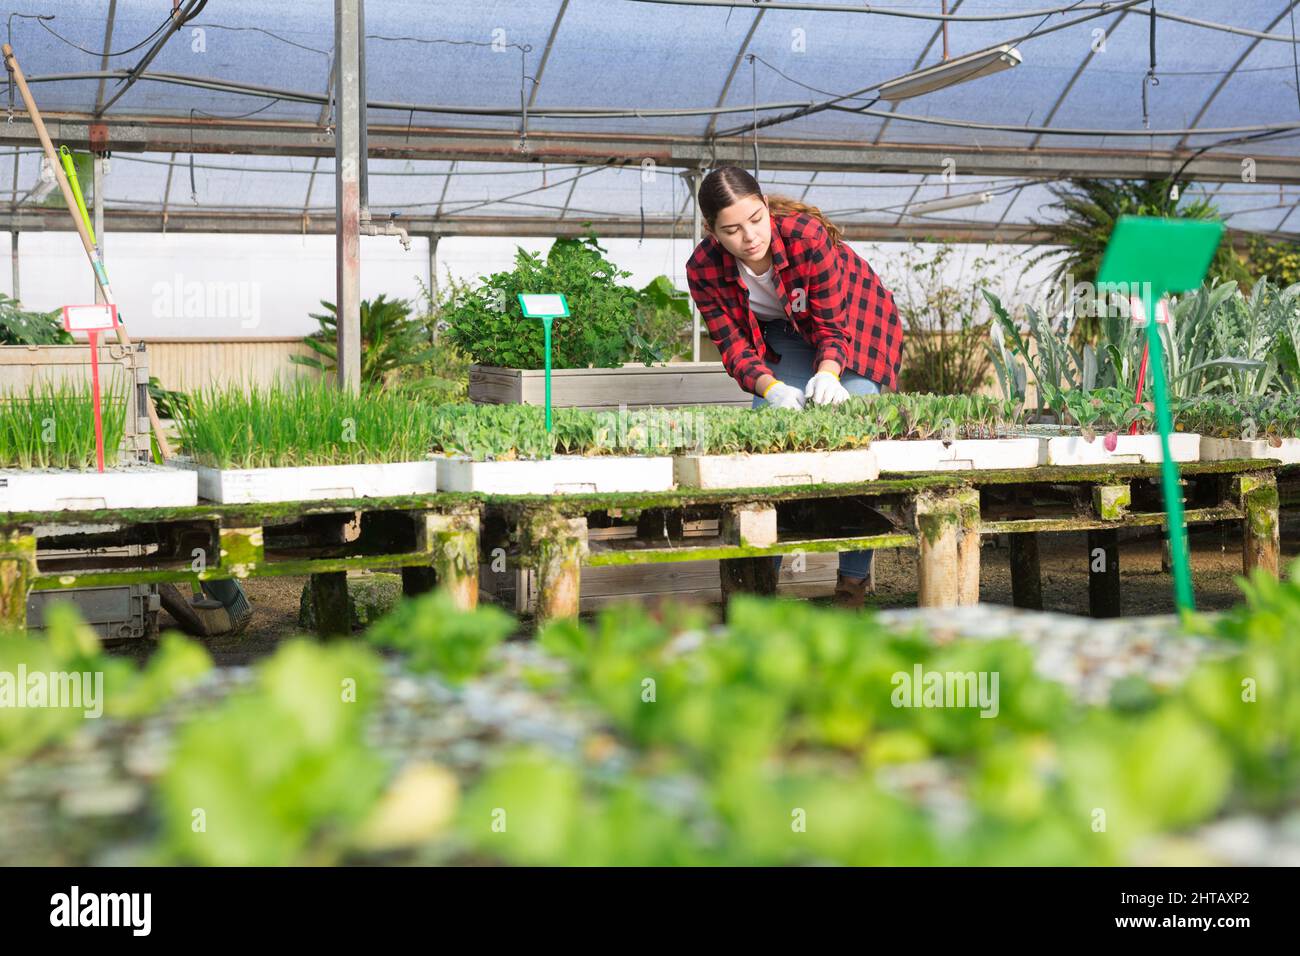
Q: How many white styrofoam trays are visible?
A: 7